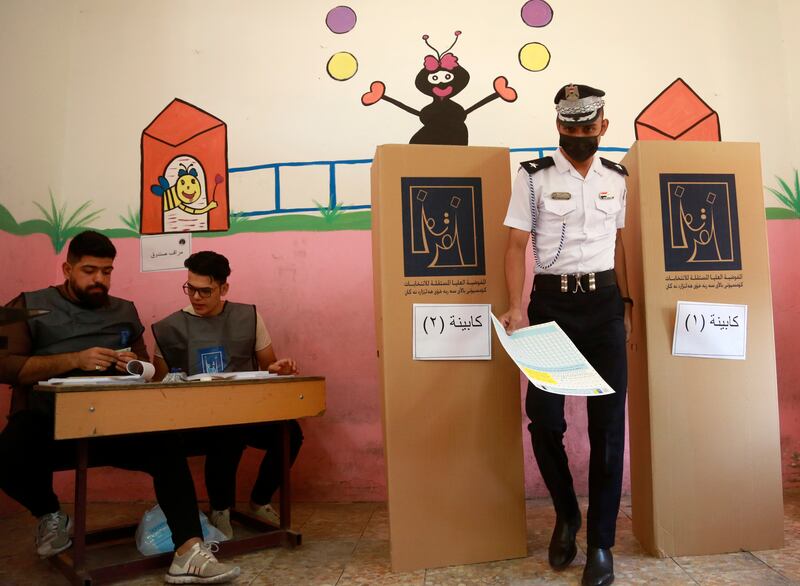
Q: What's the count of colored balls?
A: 4